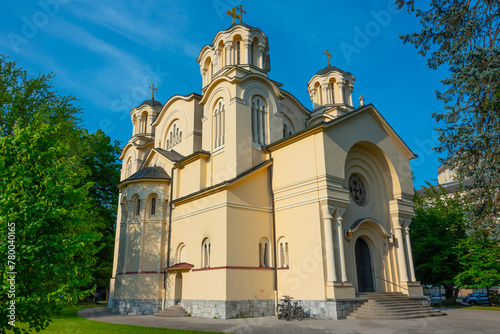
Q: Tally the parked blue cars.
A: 2